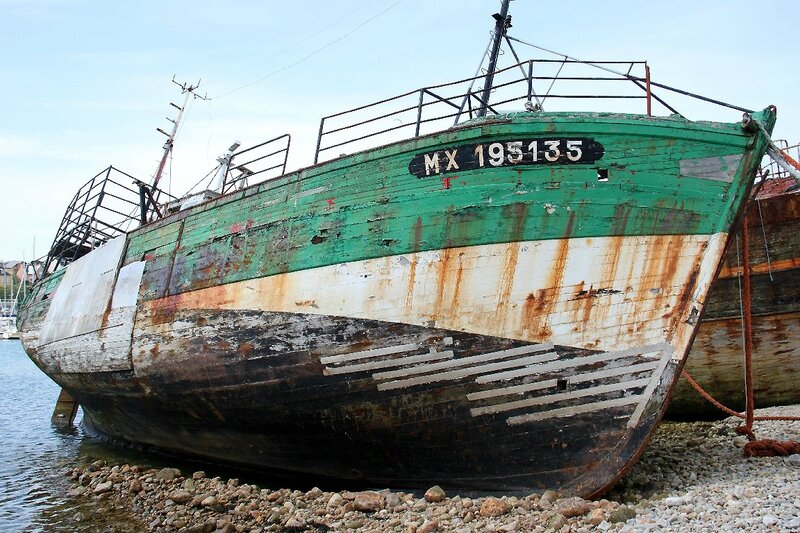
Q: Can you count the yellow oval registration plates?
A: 0